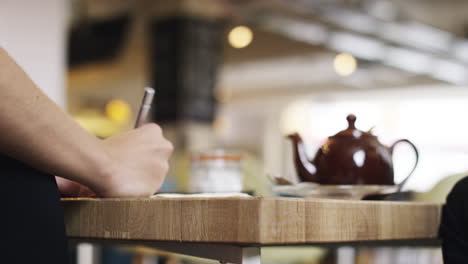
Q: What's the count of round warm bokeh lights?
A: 3